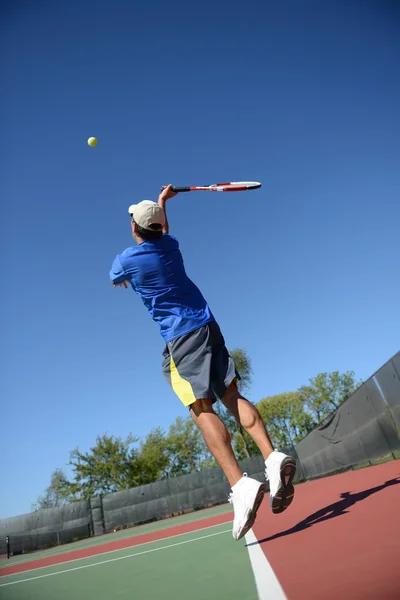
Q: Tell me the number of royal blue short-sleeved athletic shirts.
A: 1